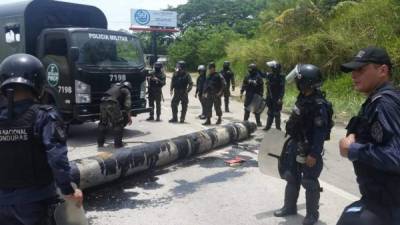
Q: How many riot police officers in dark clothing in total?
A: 11